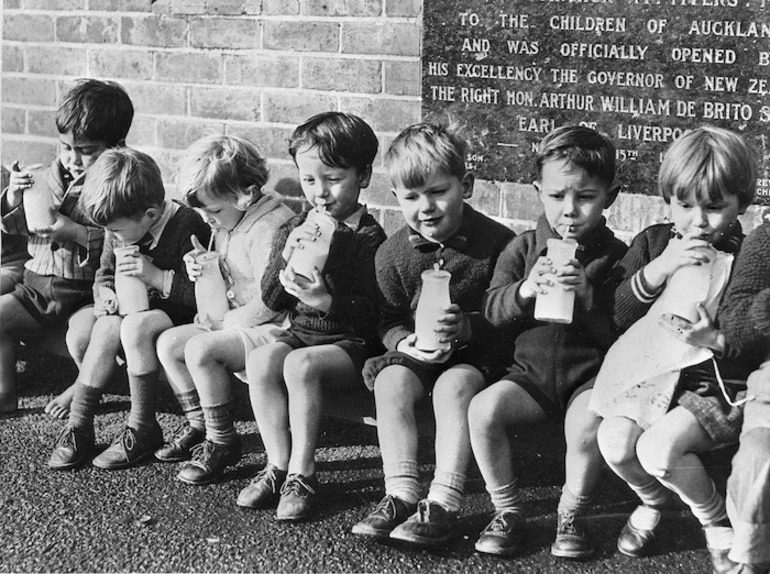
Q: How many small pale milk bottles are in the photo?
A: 7